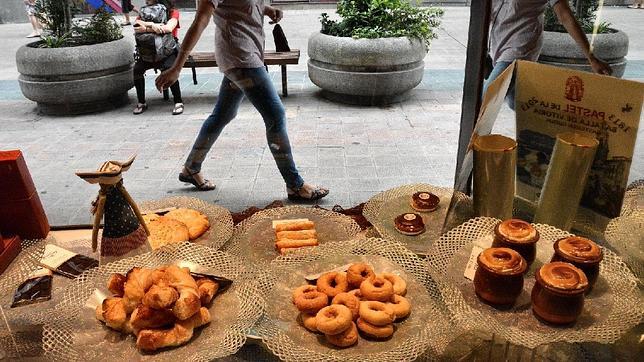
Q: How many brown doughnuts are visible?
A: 14